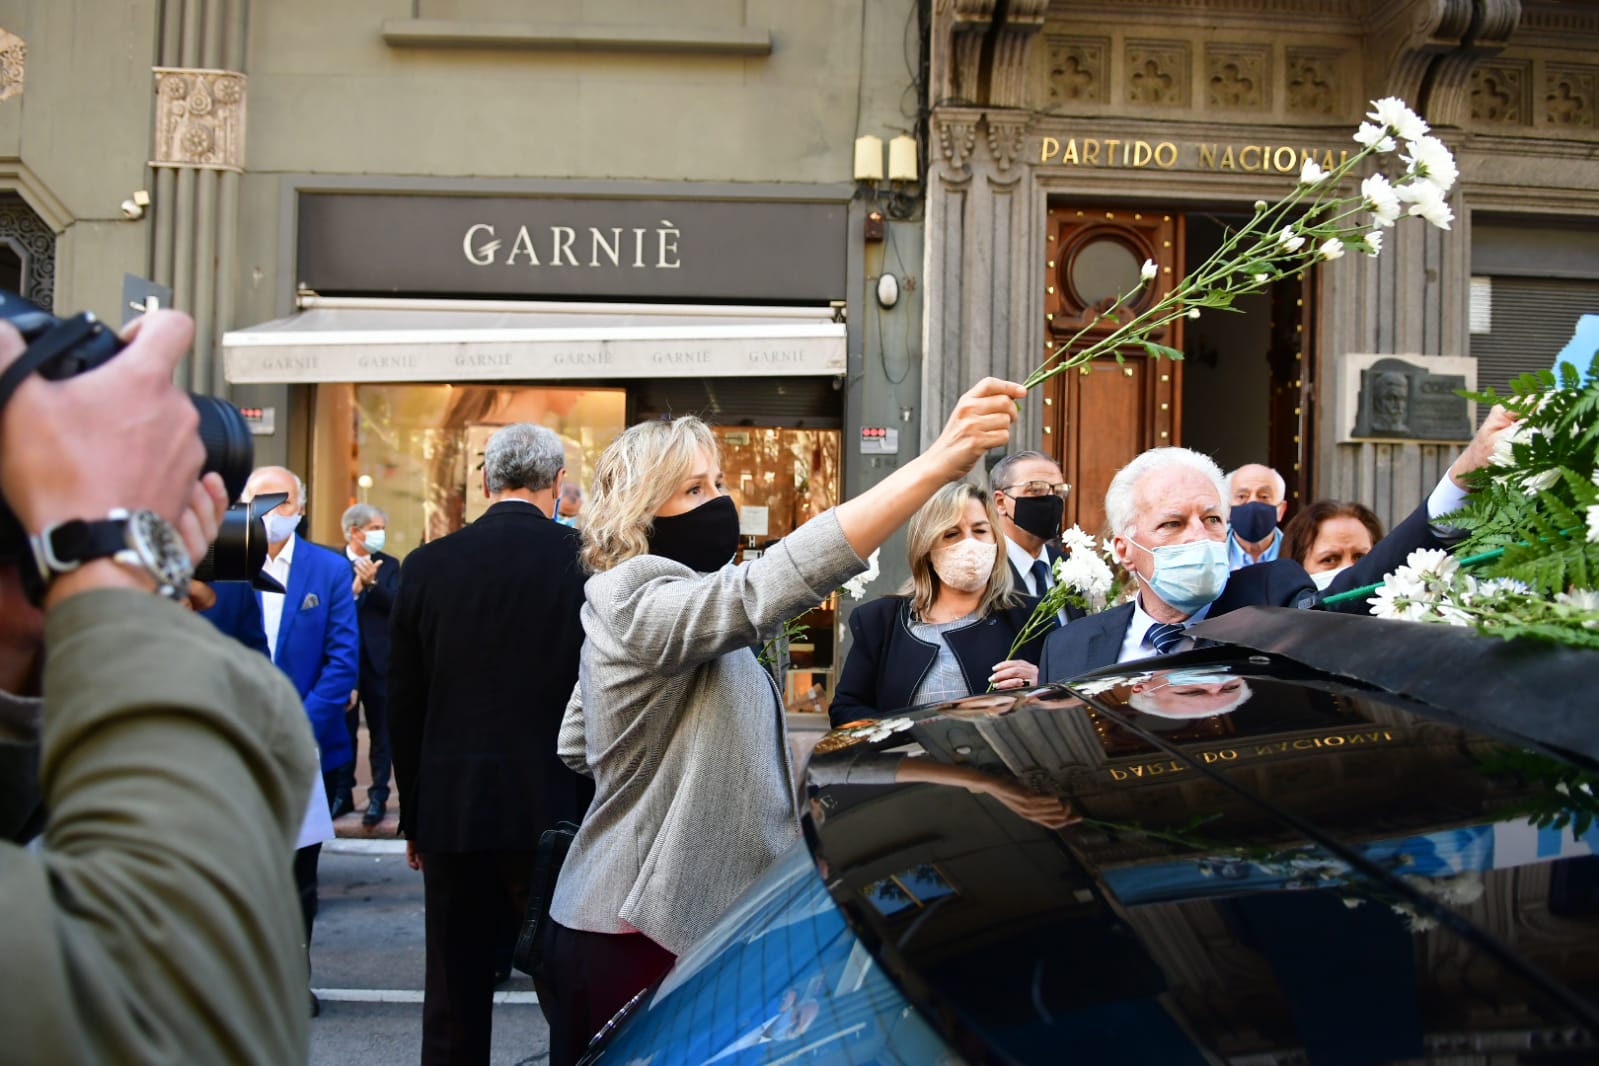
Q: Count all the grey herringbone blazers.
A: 1